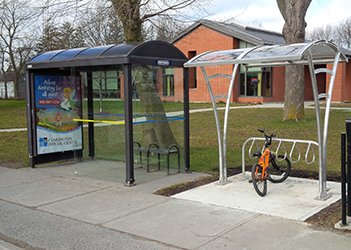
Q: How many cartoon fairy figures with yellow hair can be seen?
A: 1